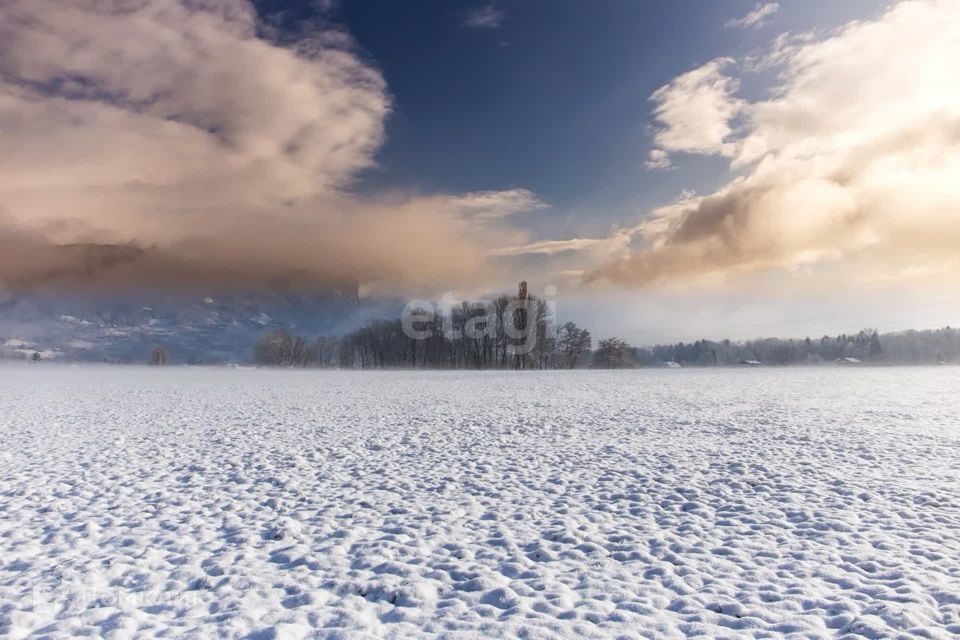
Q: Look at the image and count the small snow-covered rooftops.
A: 3